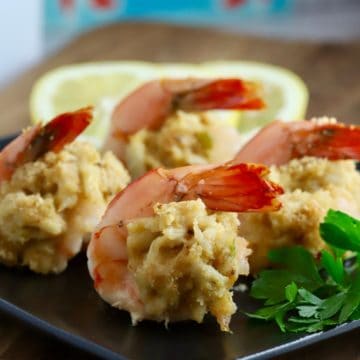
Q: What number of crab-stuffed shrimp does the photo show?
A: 4